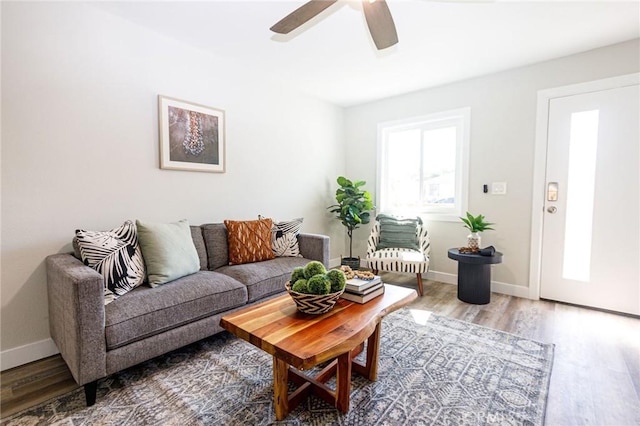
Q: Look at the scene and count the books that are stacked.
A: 3